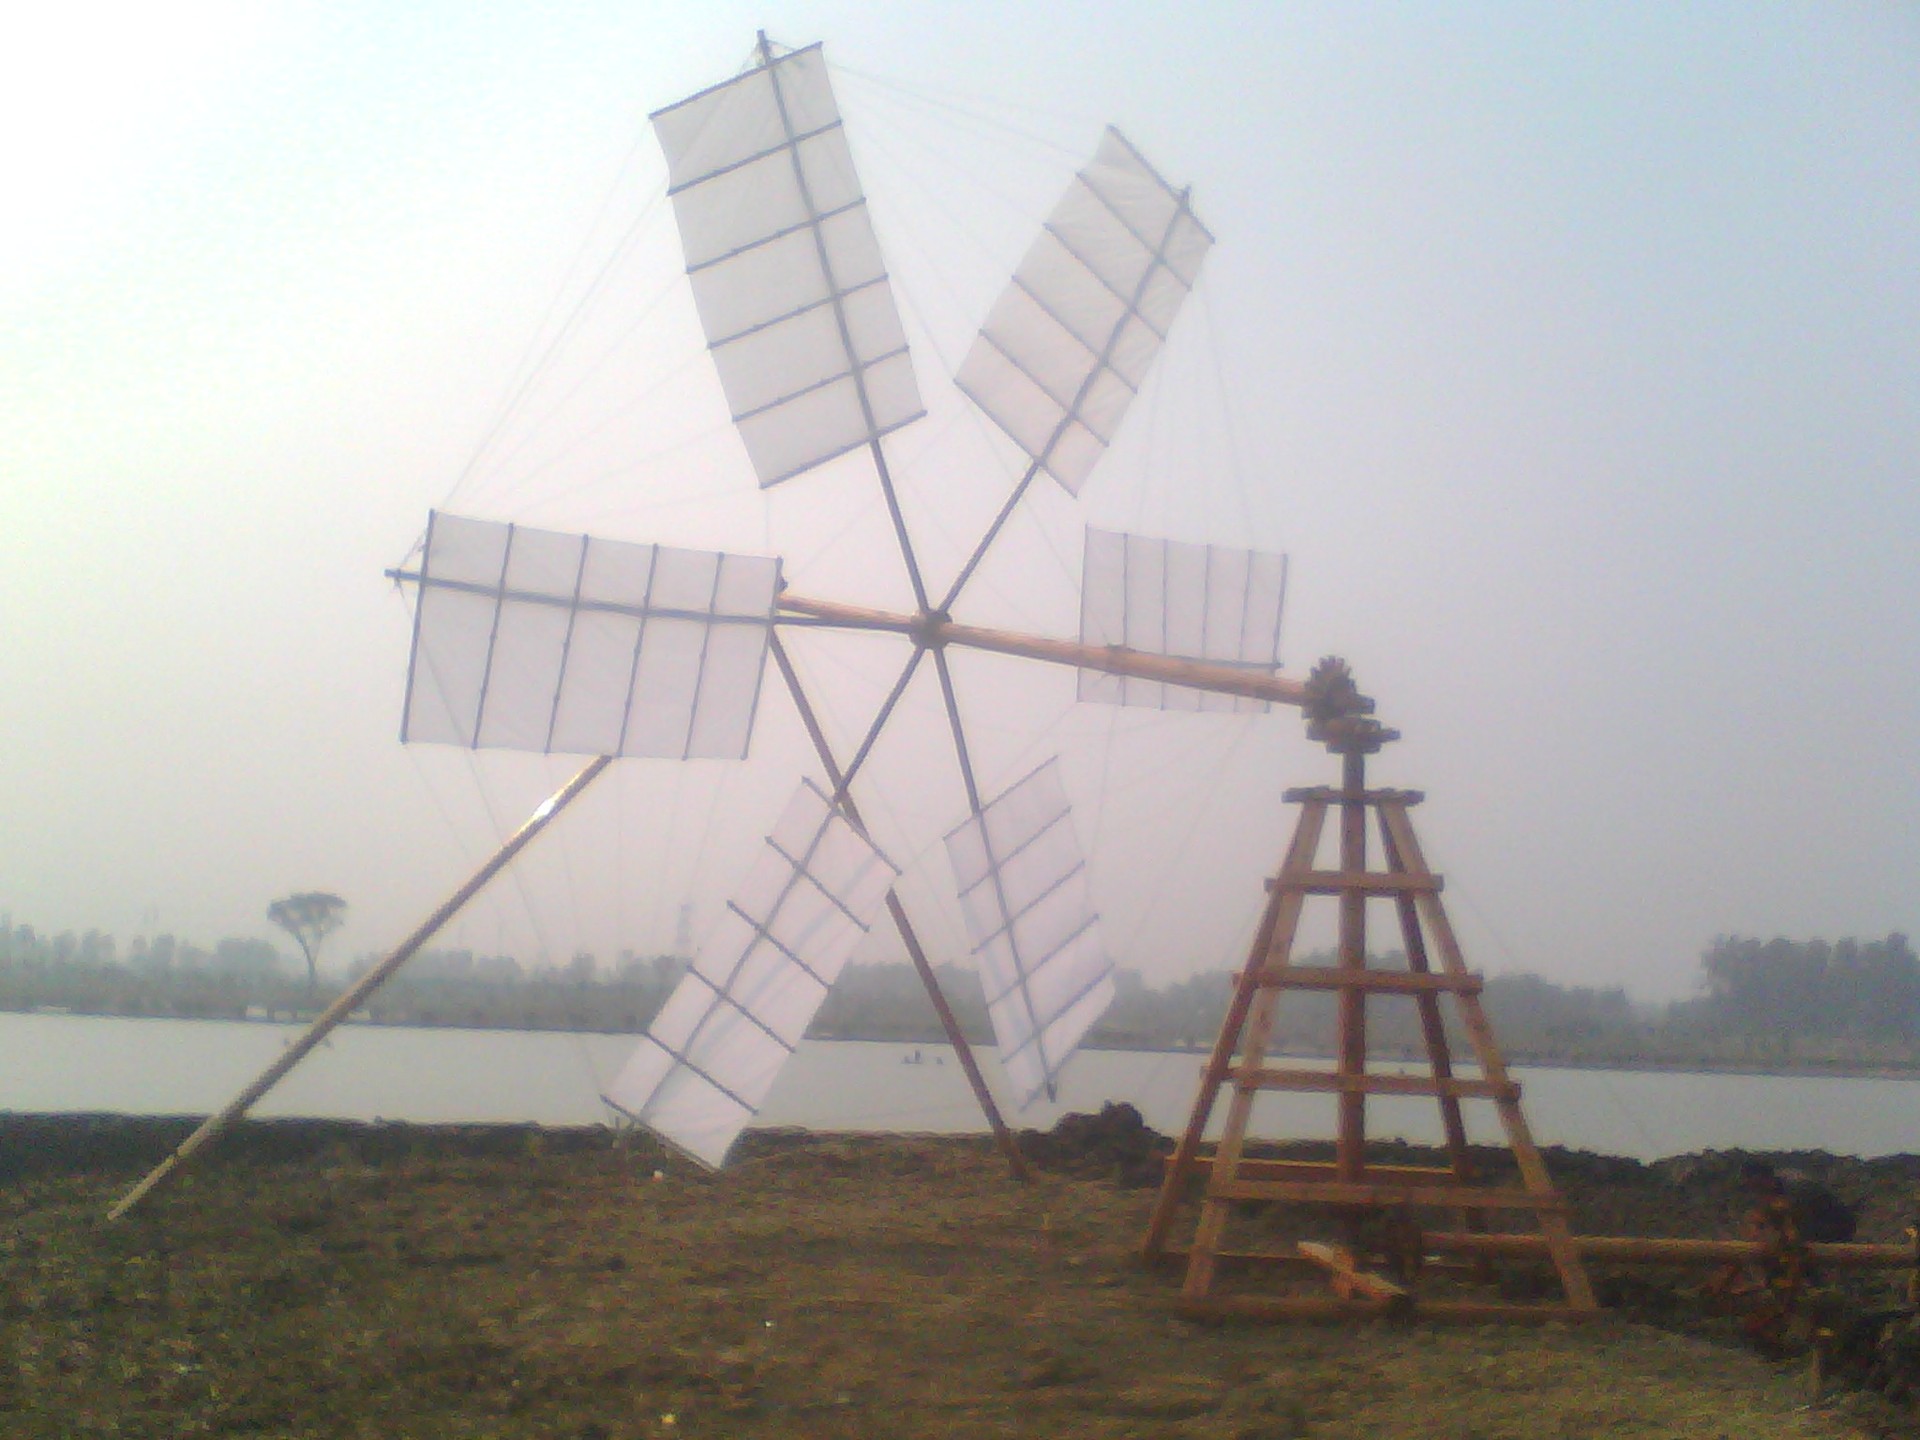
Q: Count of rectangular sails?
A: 6